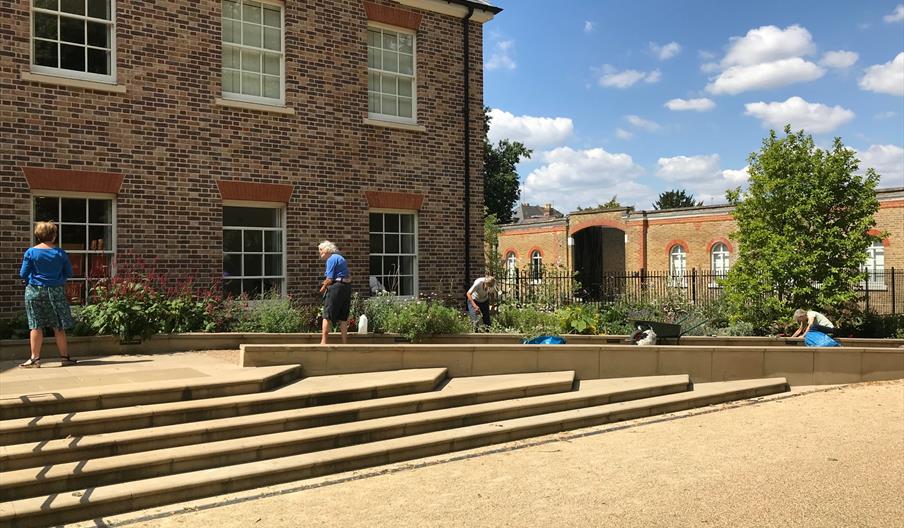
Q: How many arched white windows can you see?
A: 5